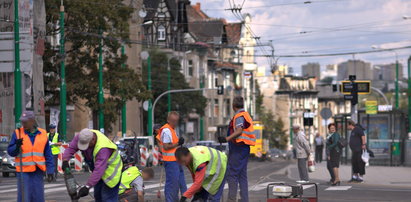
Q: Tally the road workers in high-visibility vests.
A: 7